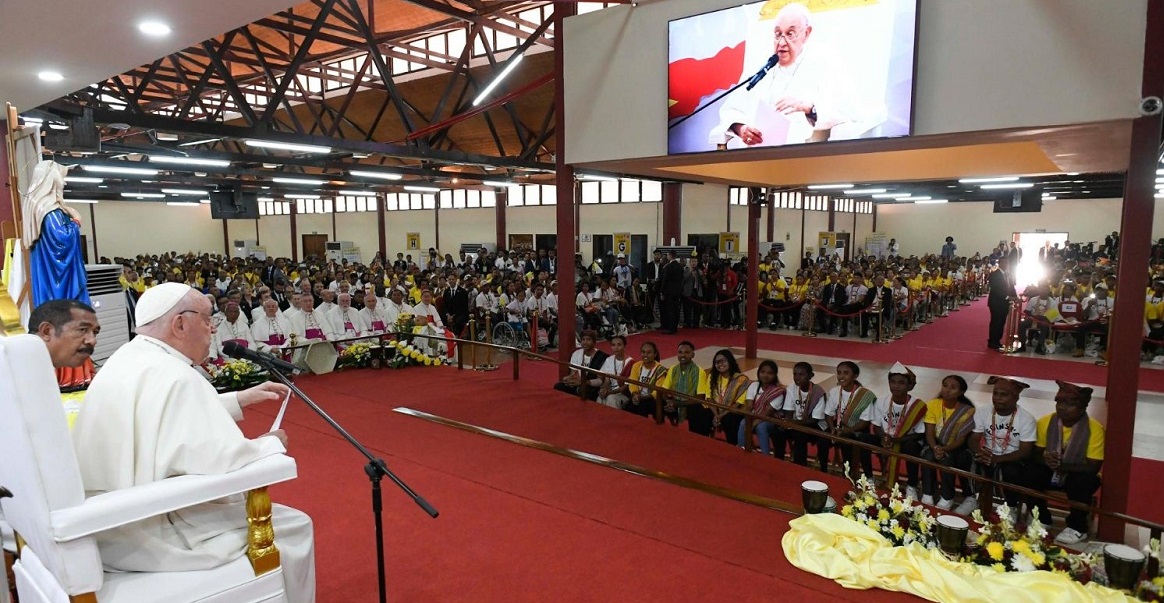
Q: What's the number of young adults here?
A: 12